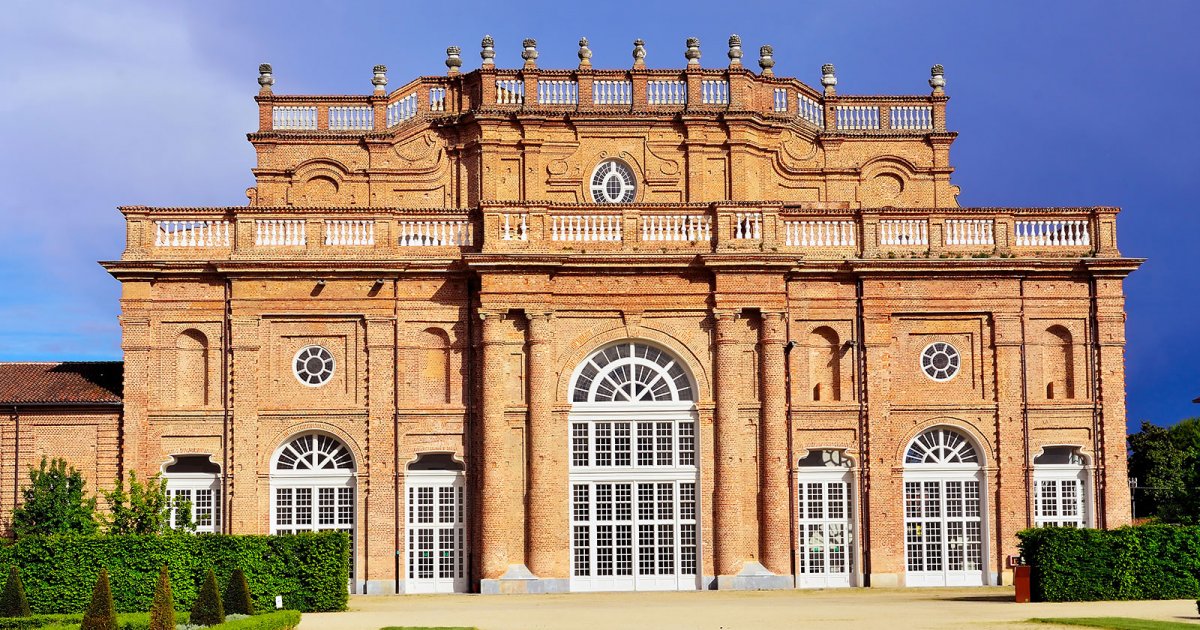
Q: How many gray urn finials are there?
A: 12